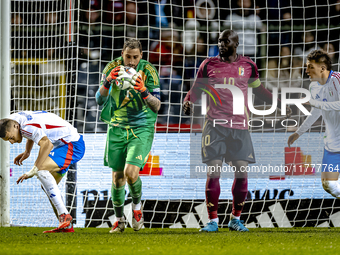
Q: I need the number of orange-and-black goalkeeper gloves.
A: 2